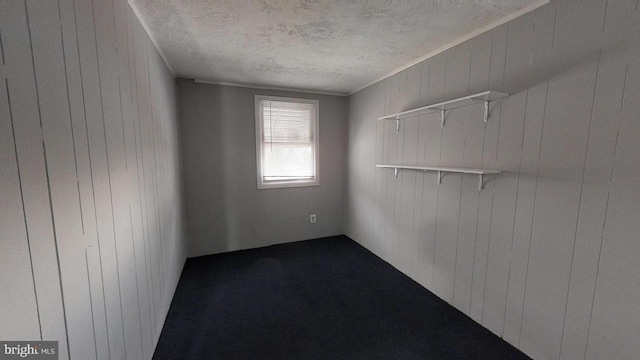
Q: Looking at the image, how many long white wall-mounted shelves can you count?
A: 2